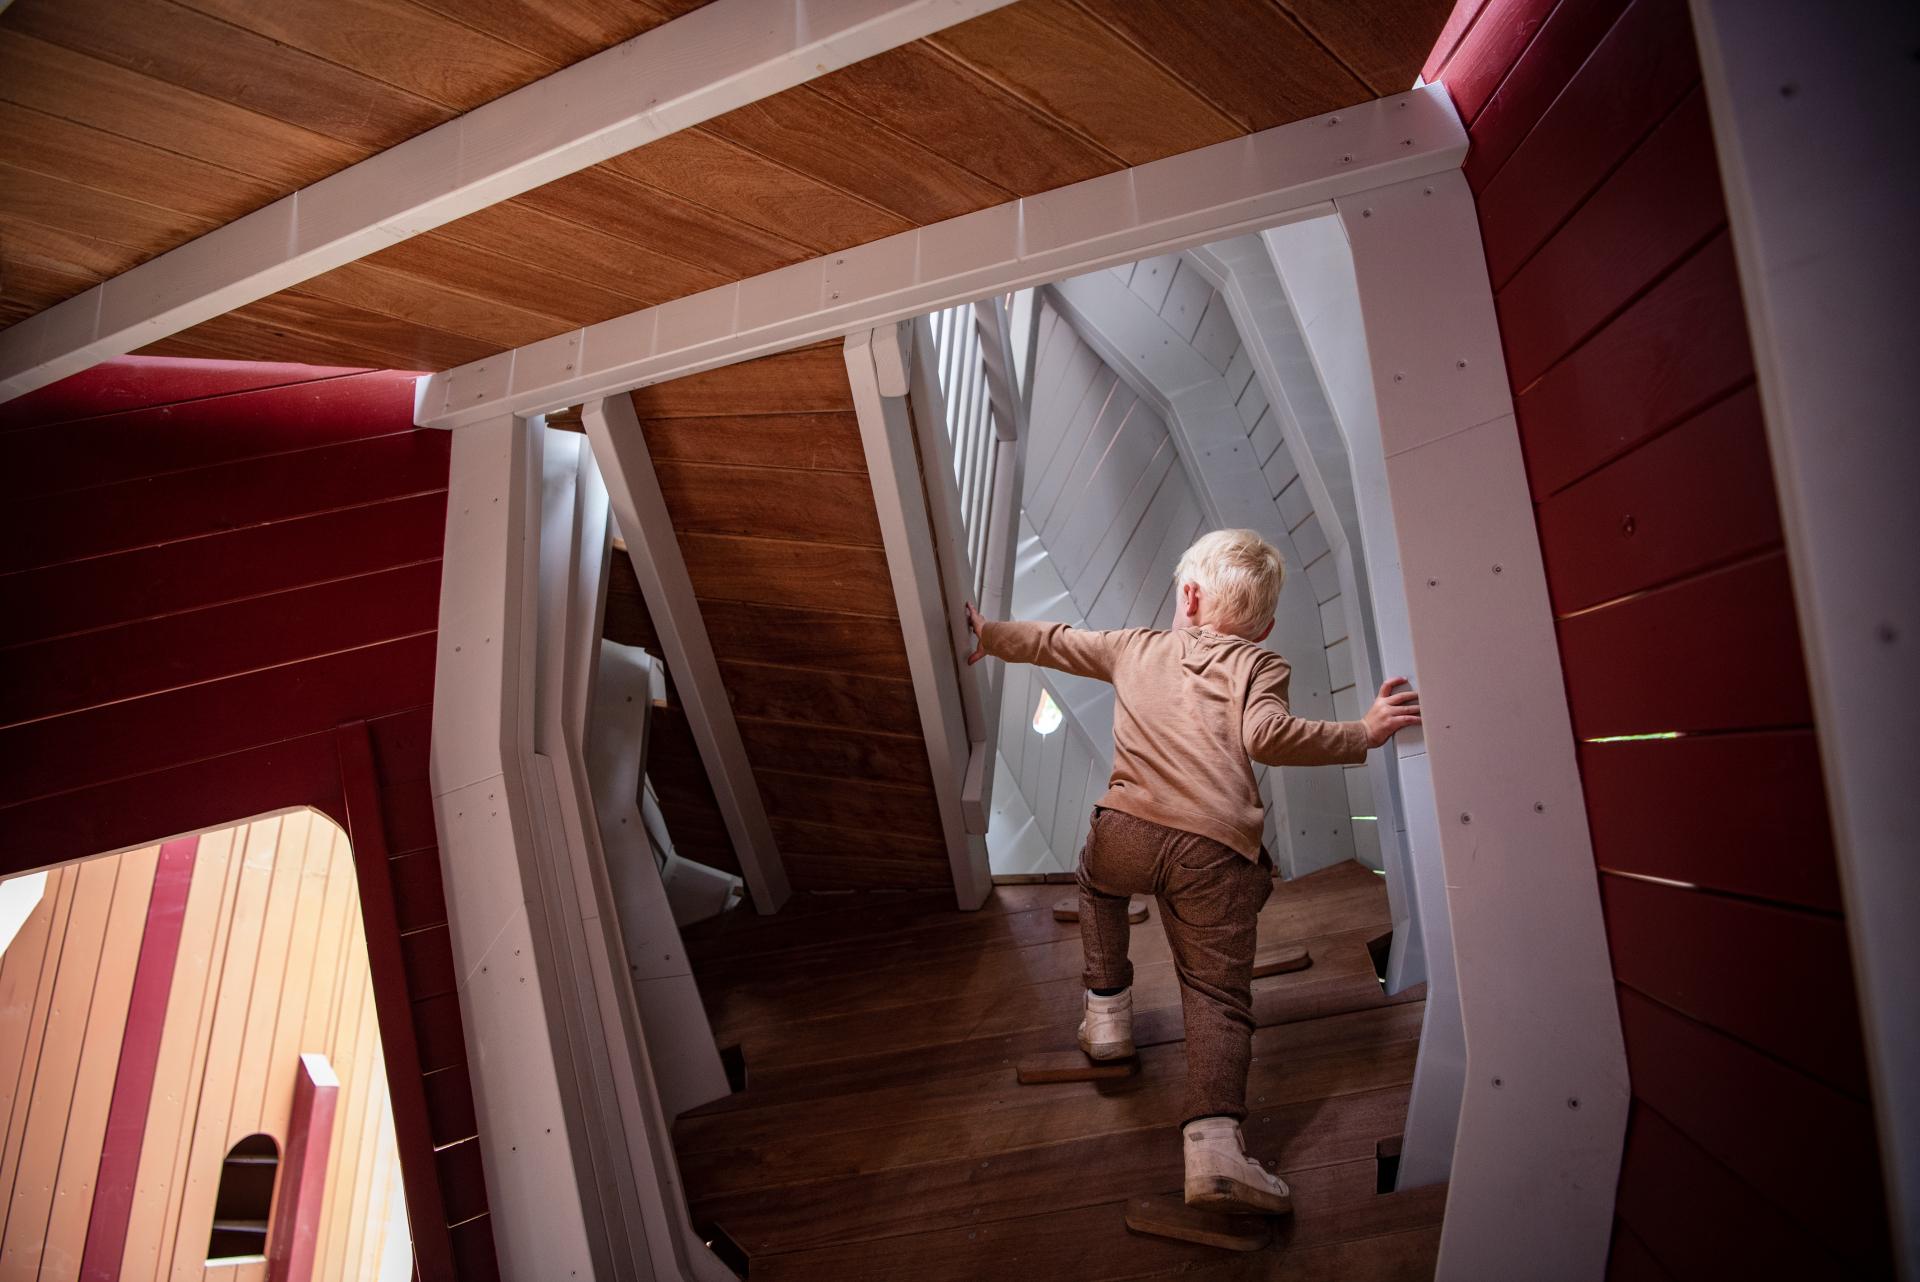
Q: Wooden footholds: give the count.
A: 4